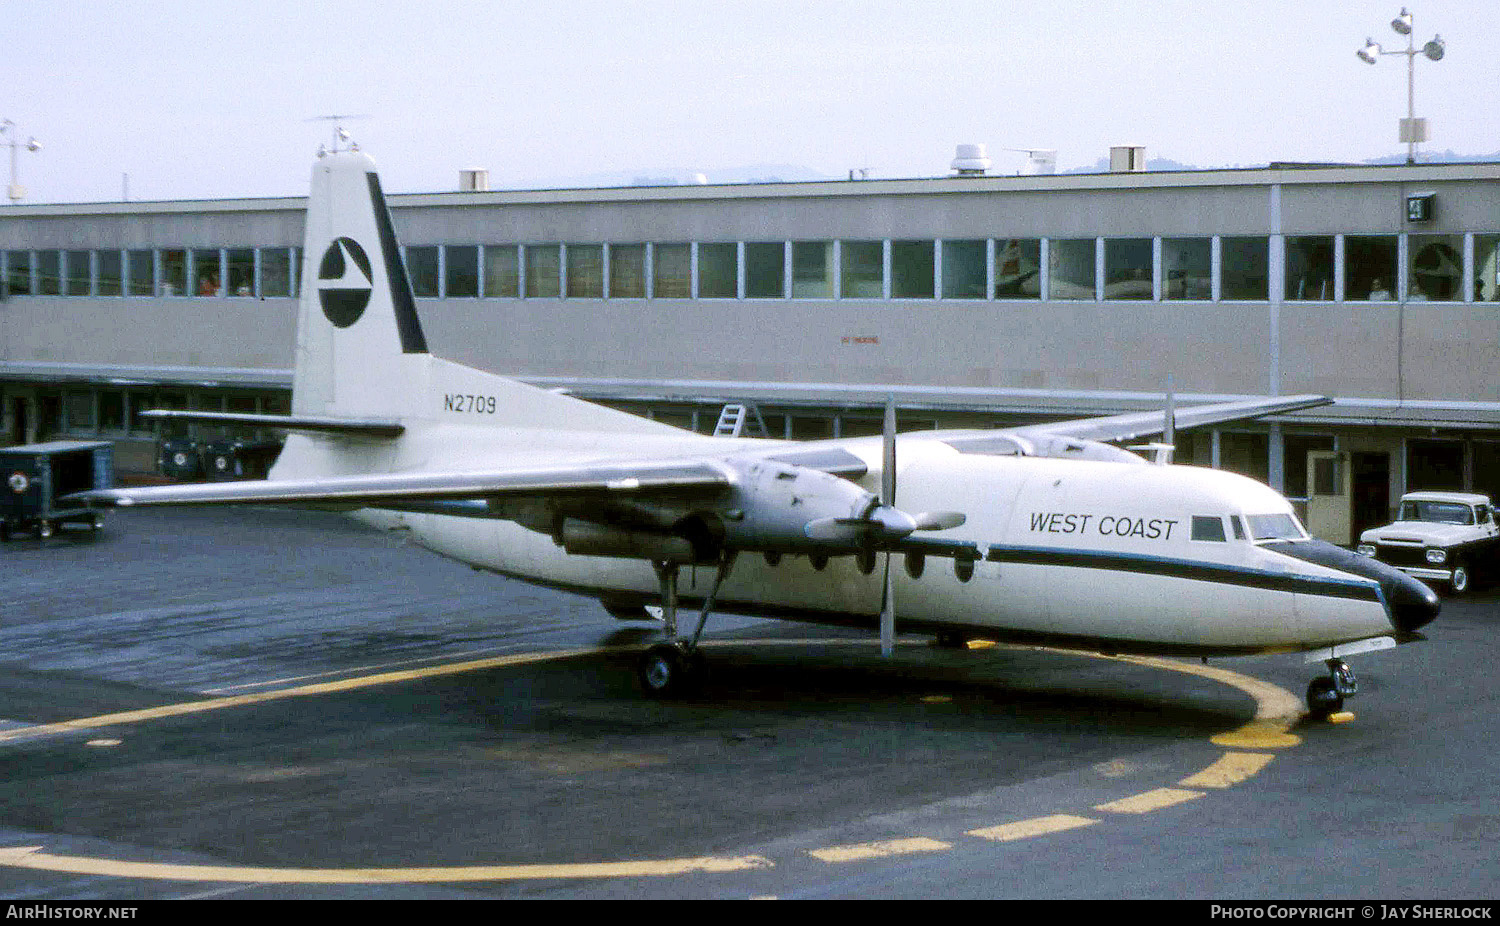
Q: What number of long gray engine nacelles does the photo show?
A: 2